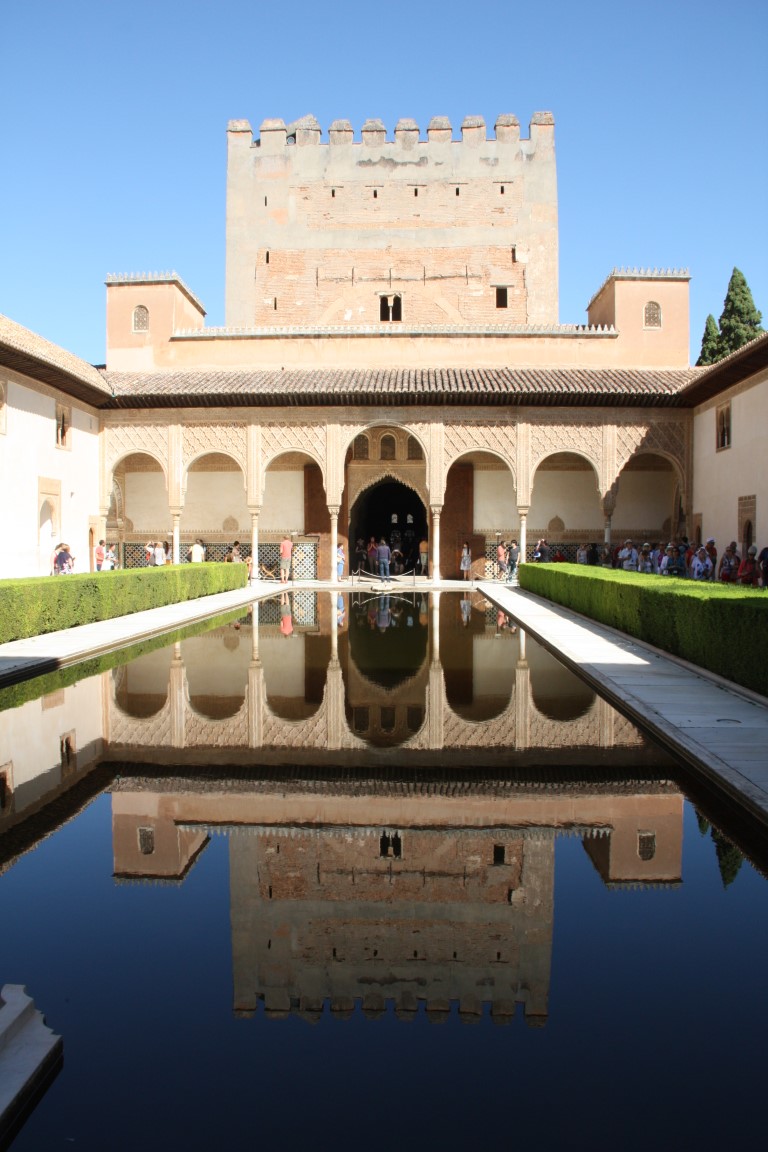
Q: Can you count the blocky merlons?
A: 10